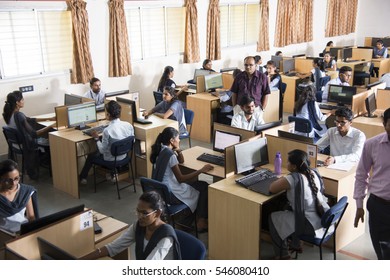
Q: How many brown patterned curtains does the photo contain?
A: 7